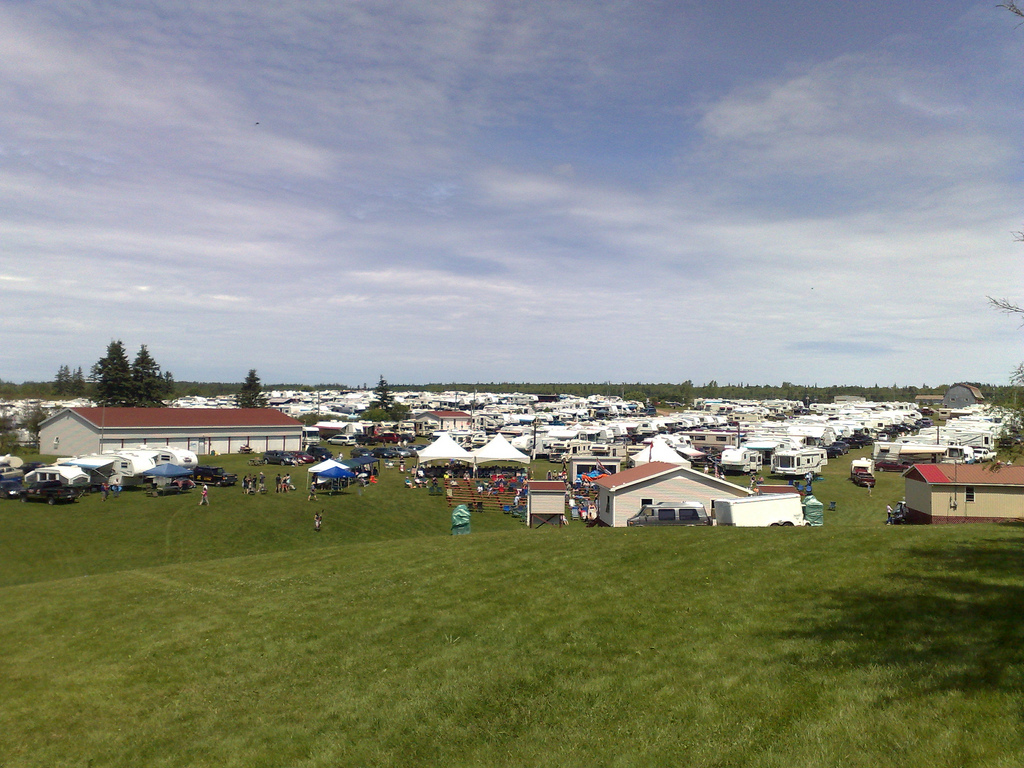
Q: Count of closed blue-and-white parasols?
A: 0